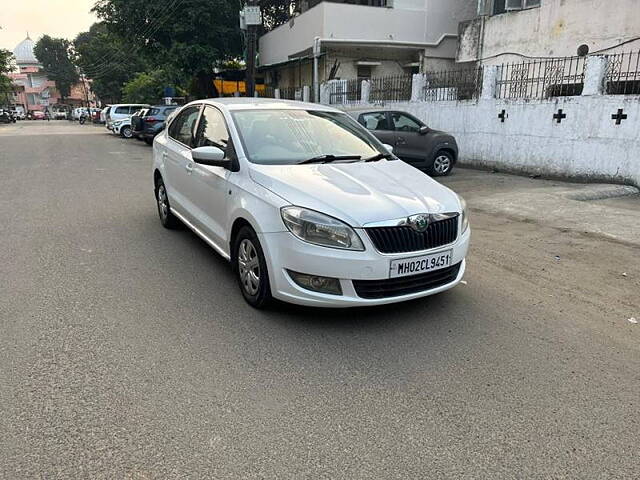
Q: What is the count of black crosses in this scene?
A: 3